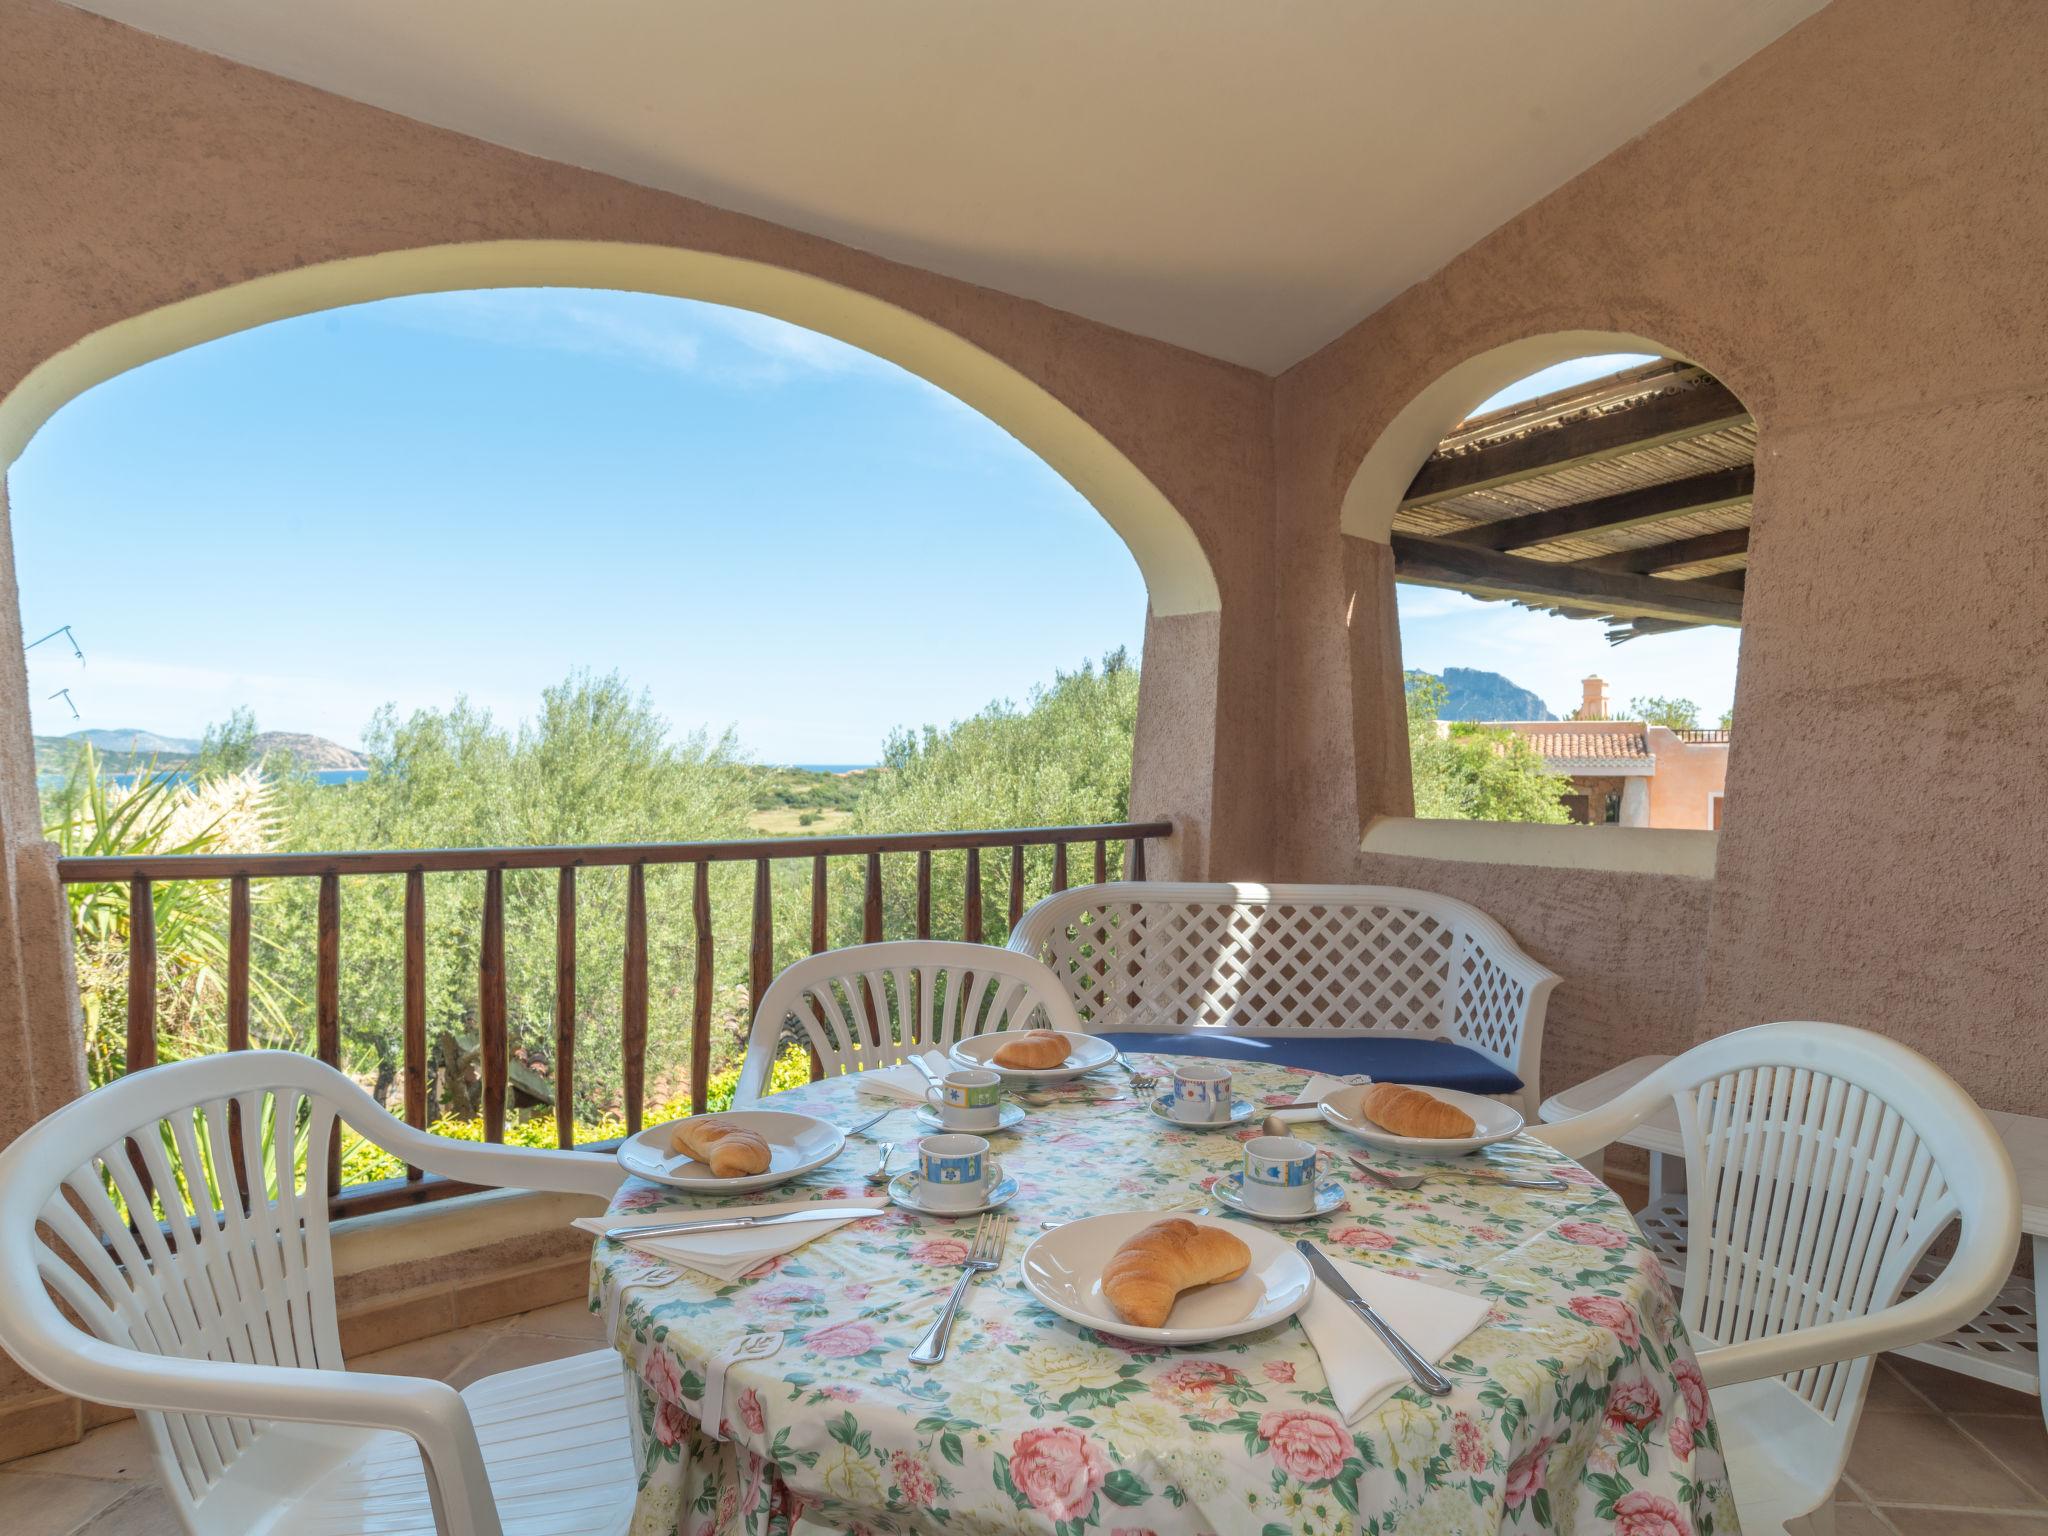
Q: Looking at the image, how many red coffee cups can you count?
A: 0